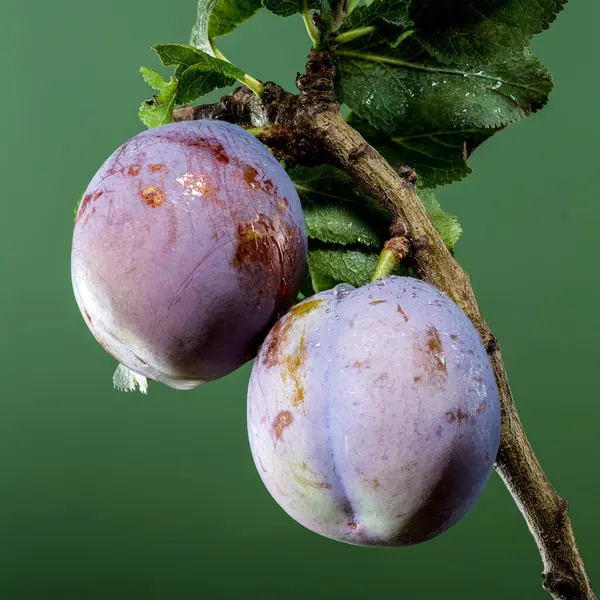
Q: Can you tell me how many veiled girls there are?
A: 0